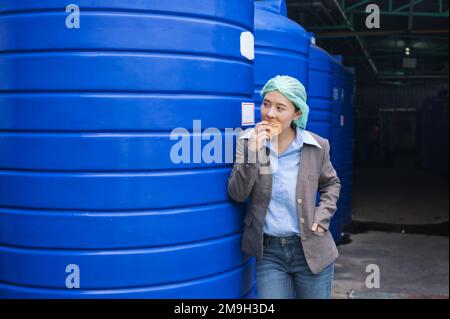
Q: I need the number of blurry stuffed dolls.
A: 0